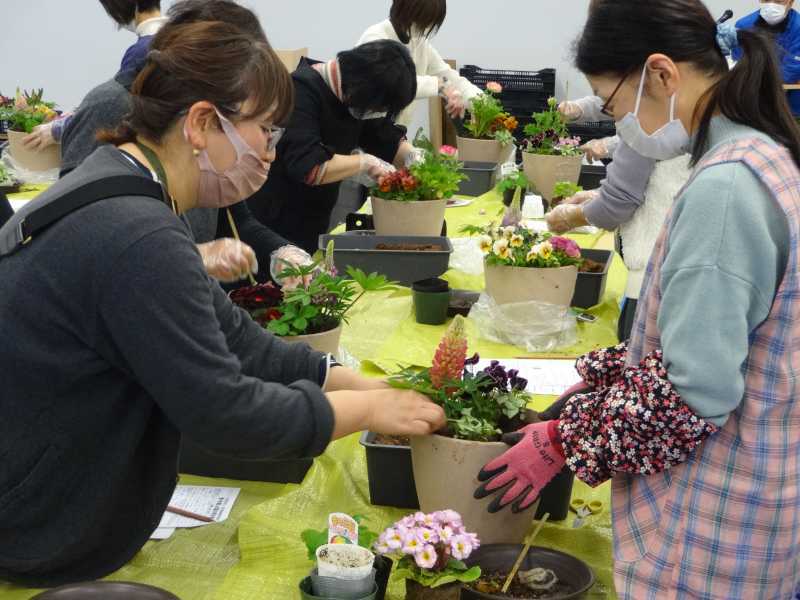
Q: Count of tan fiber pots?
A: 7